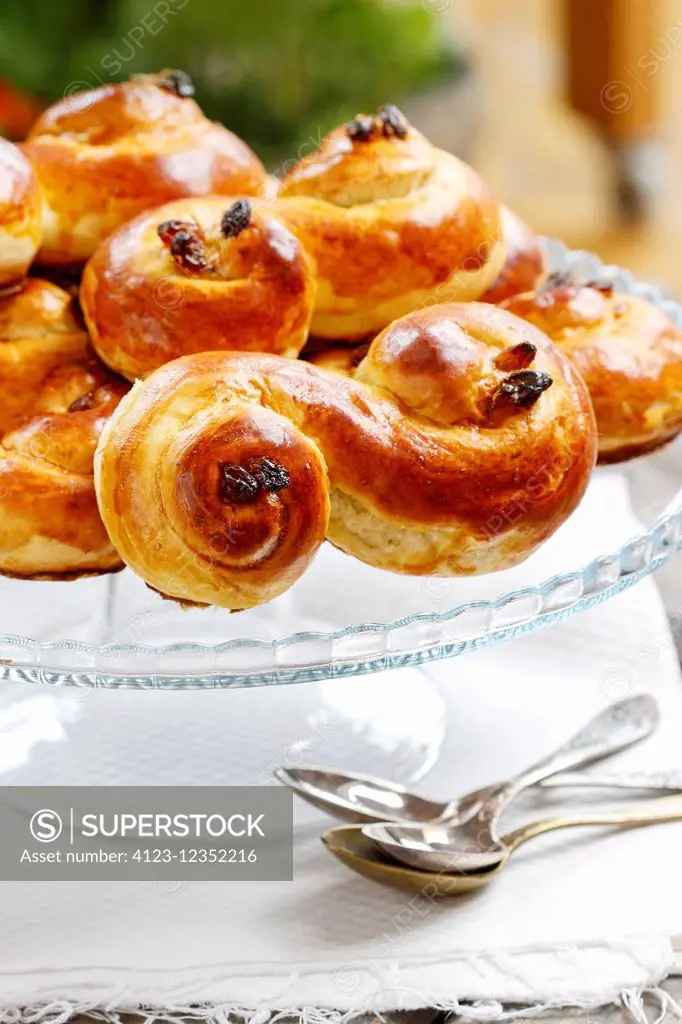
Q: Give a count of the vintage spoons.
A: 3